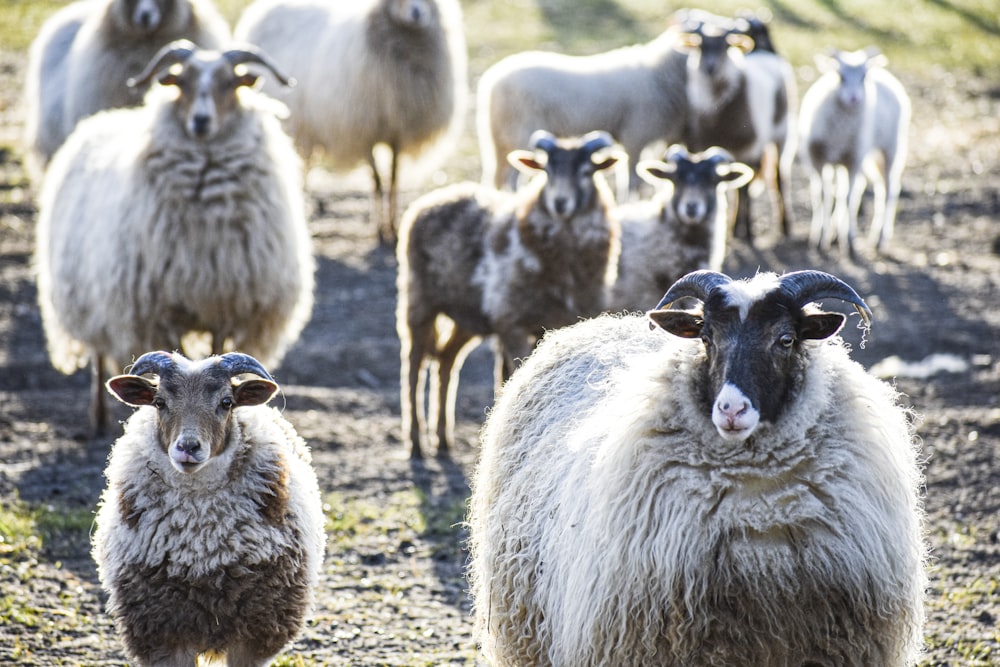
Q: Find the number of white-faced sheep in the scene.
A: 1